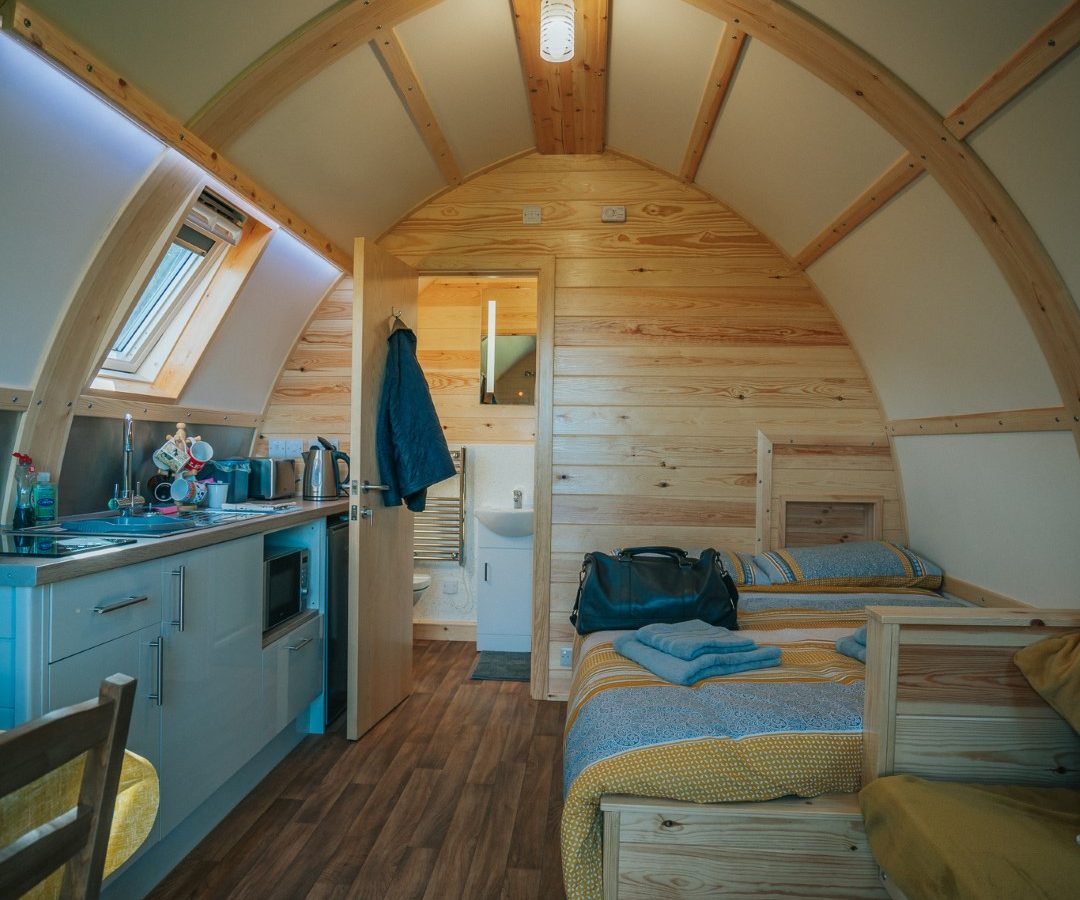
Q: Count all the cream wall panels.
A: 11